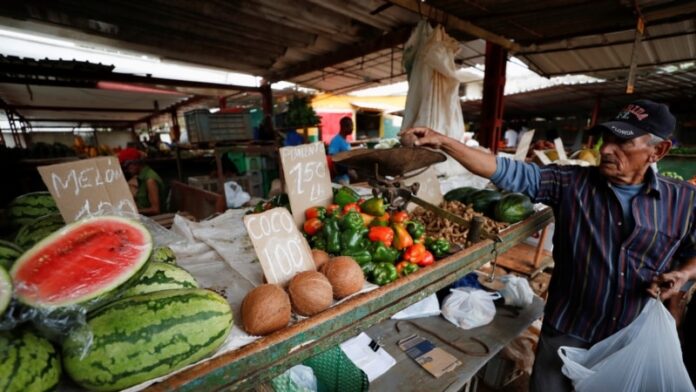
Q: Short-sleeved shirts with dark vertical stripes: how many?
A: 1